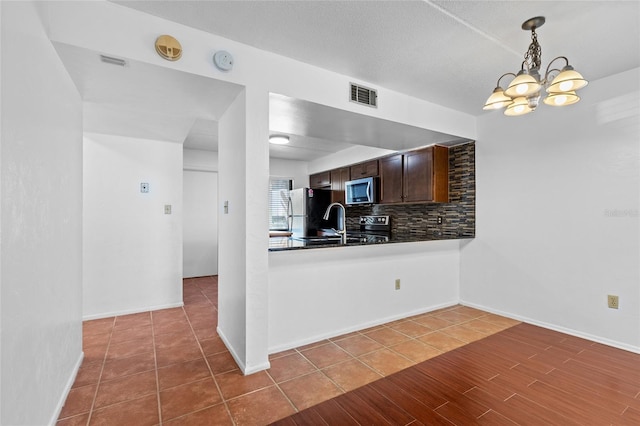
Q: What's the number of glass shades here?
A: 5